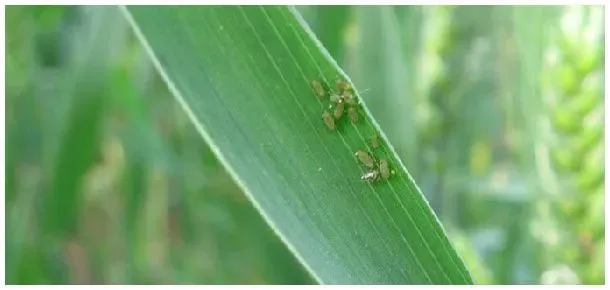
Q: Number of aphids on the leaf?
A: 11